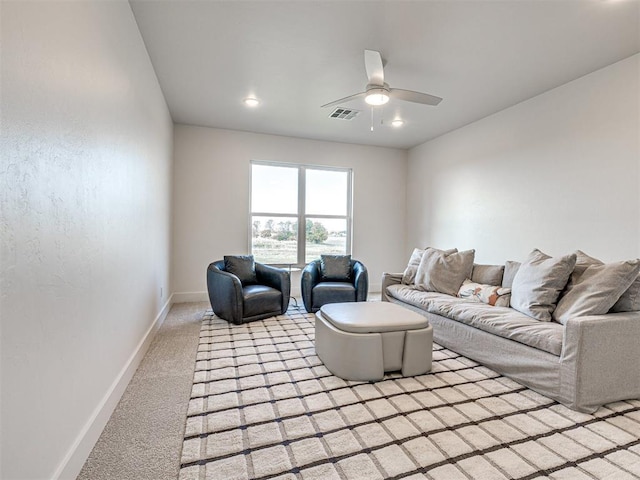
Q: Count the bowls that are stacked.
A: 0